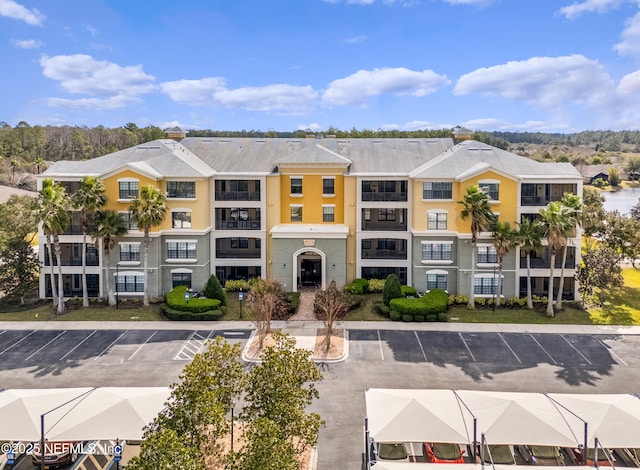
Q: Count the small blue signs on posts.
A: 4